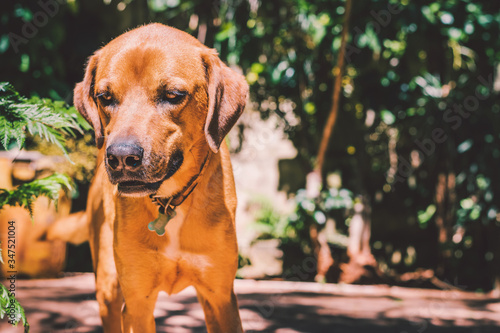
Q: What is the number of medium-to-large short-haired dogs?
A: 1